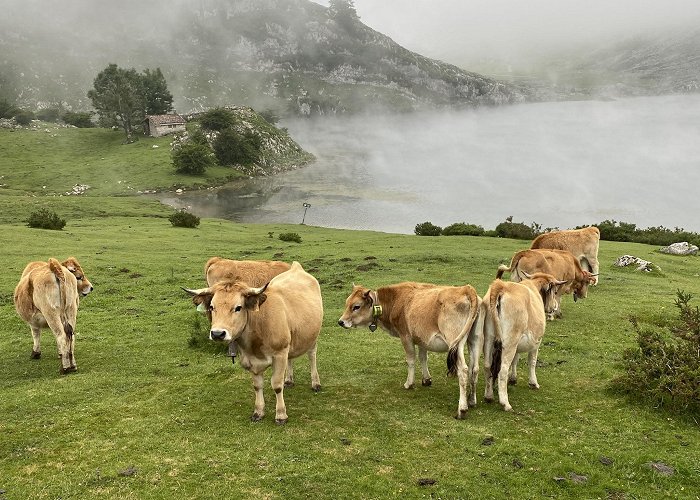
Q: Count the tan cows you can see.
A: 7